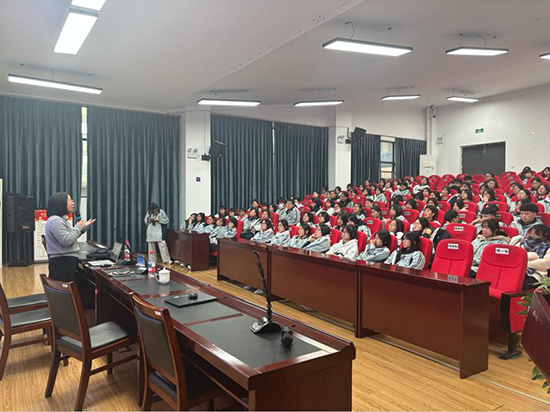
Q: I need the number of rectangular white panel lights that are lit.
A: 10